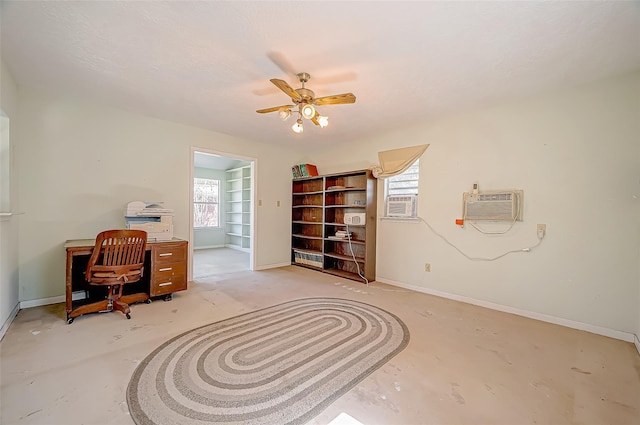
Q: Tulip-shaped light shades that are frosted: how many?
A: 4